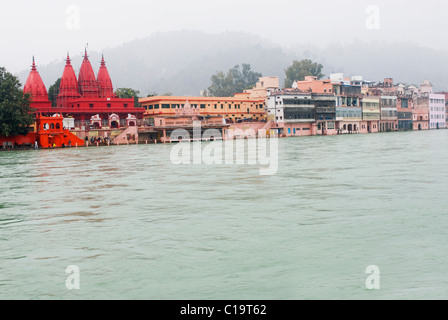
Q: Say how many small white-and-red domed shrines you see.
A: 3